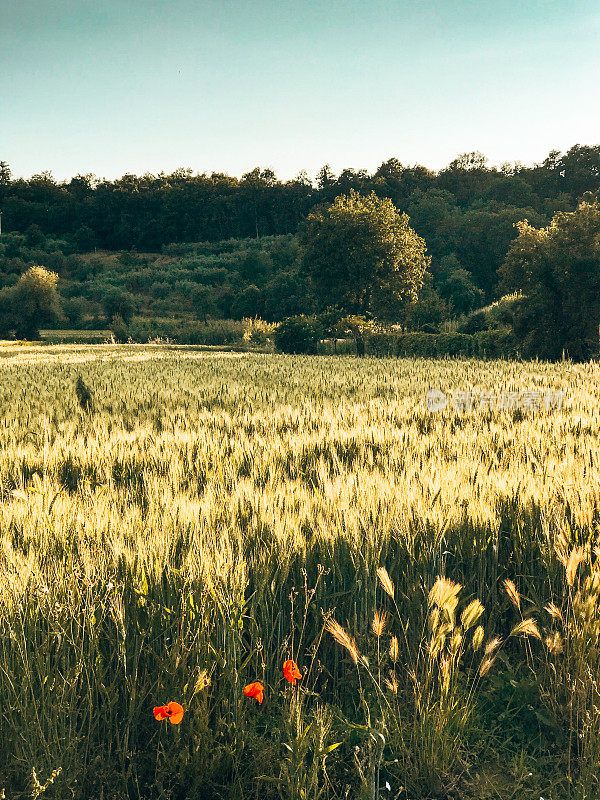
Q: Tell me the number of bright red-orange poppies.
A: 3